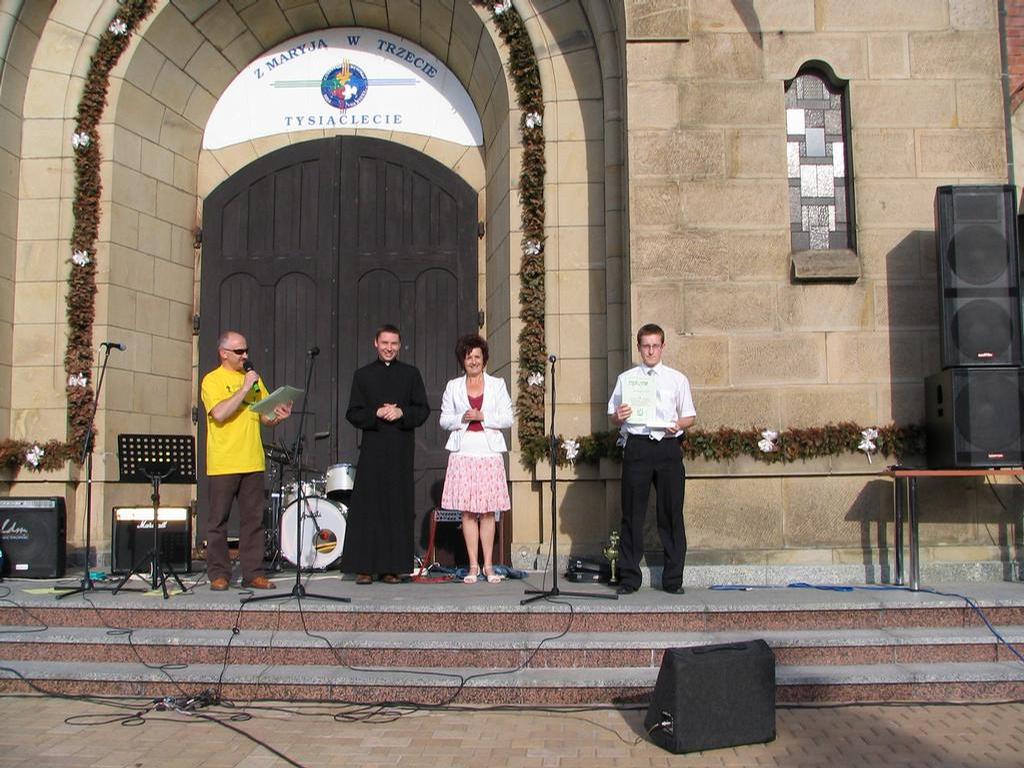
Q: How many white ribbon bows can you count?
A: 12